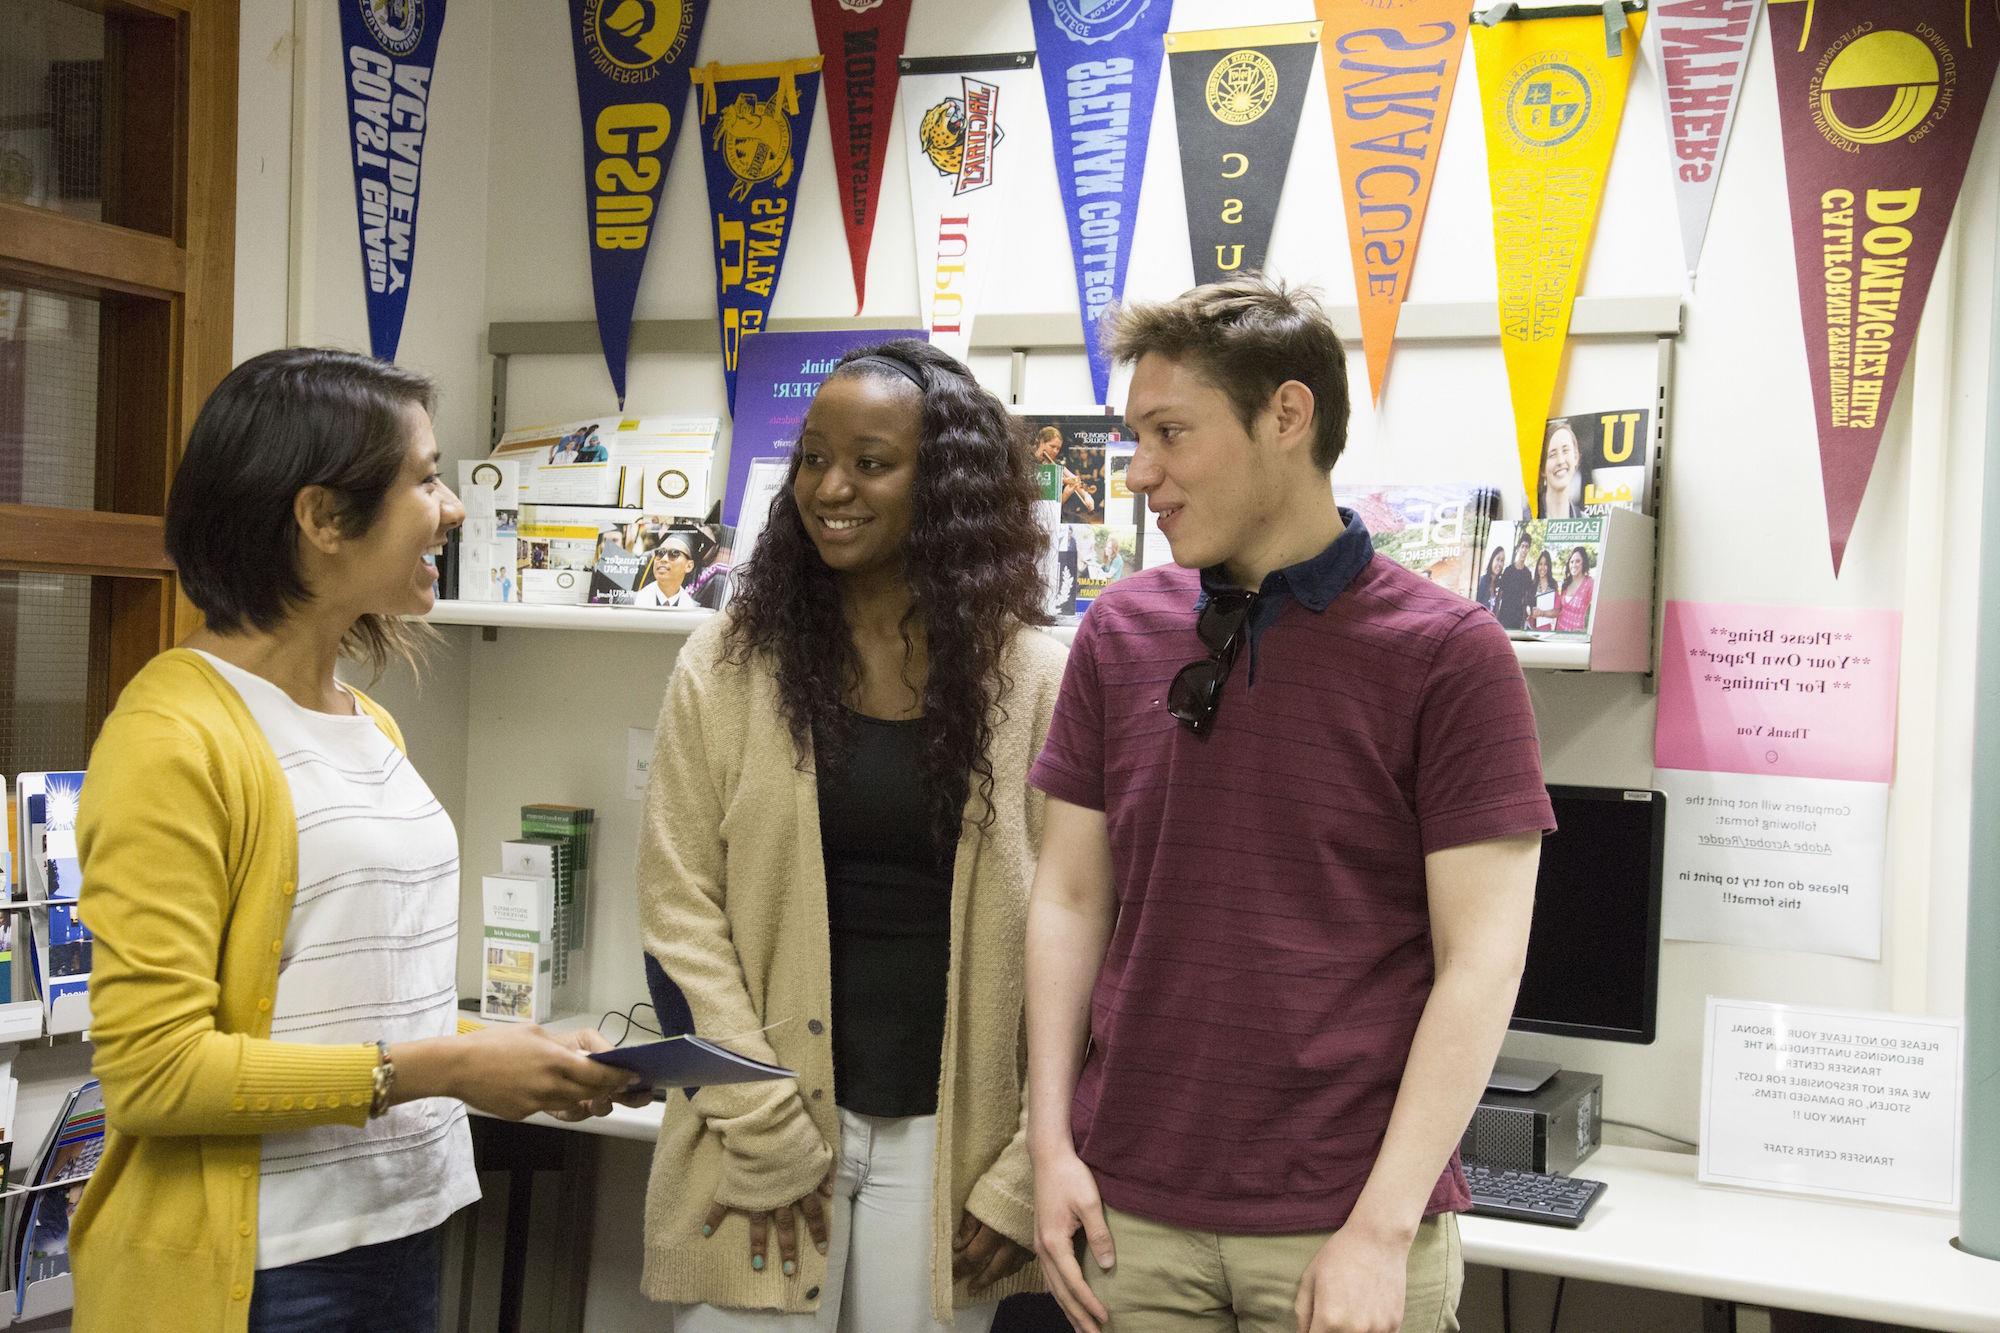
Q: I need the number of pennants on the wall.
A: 11